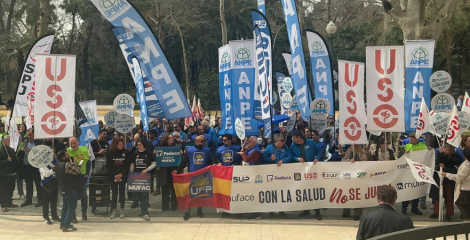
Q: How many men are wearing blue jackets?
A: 2